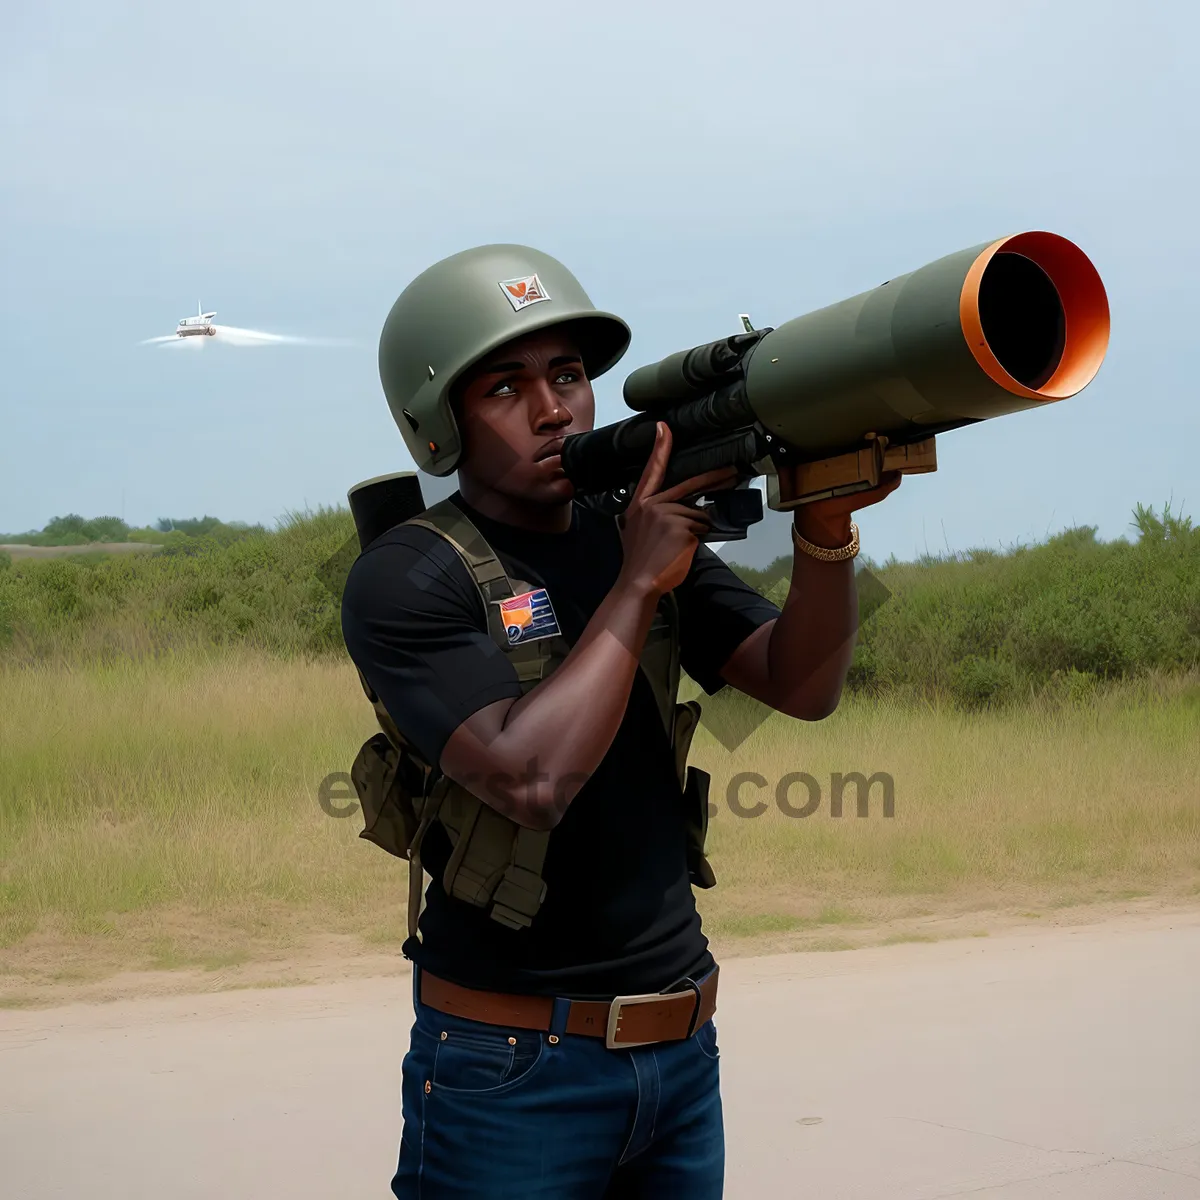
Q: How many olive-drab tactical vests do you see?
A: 1